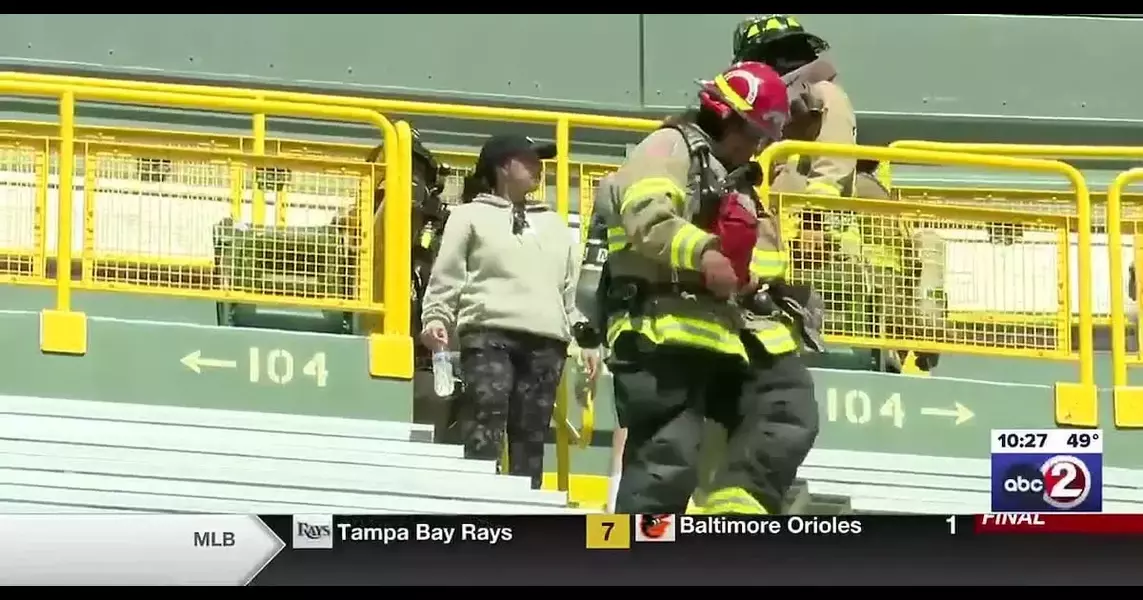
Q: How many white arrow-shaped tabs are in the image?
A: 1